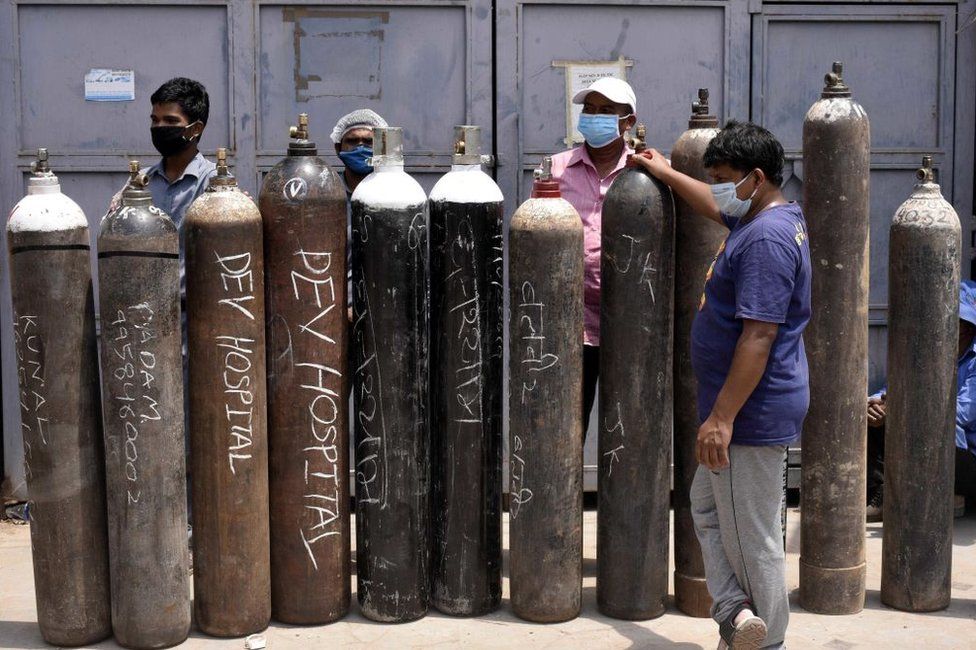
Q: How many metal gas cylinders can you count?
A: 11